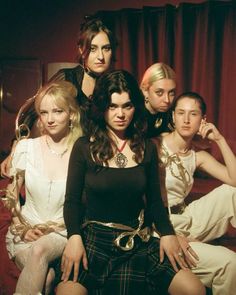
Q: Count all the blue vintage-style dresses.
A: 0